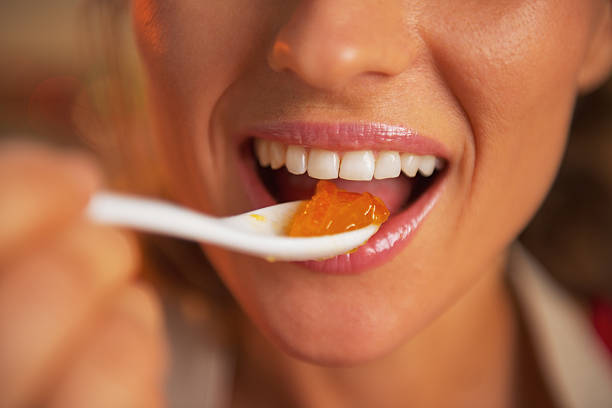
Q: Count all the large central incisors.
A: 2